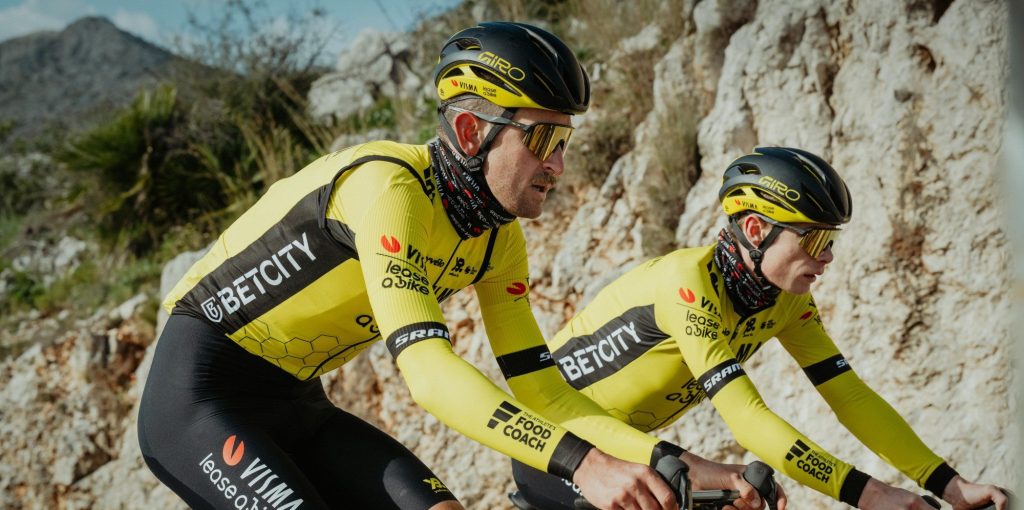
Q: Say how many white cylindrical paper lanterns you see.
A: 0